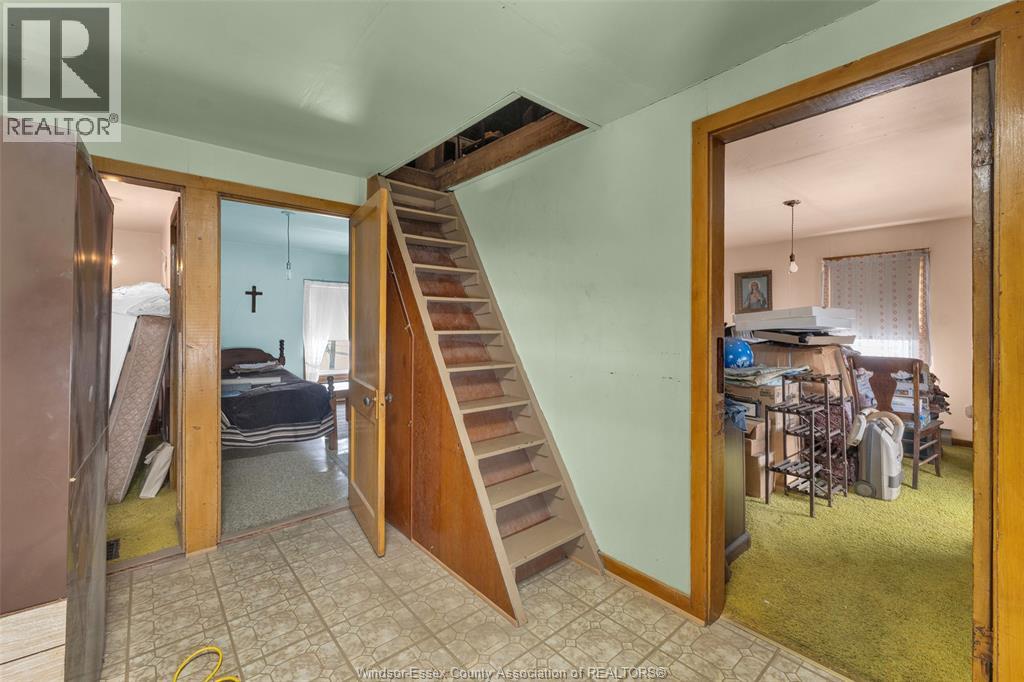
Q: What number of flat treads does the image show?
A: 11